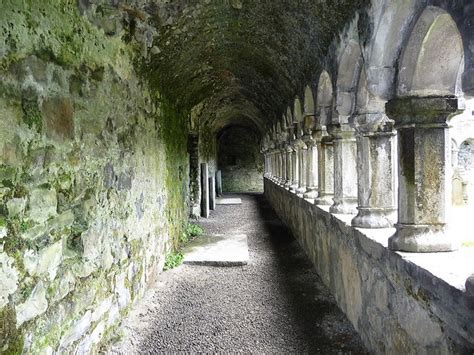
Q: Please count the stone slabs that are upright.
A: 3